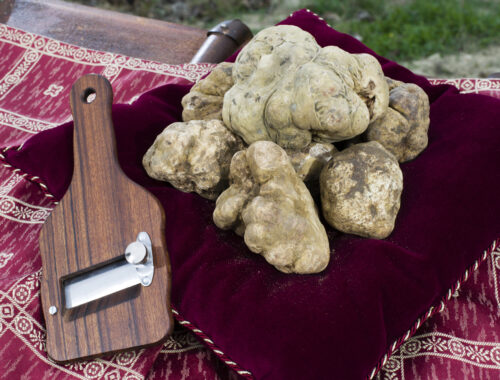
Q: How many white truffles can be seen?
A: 7